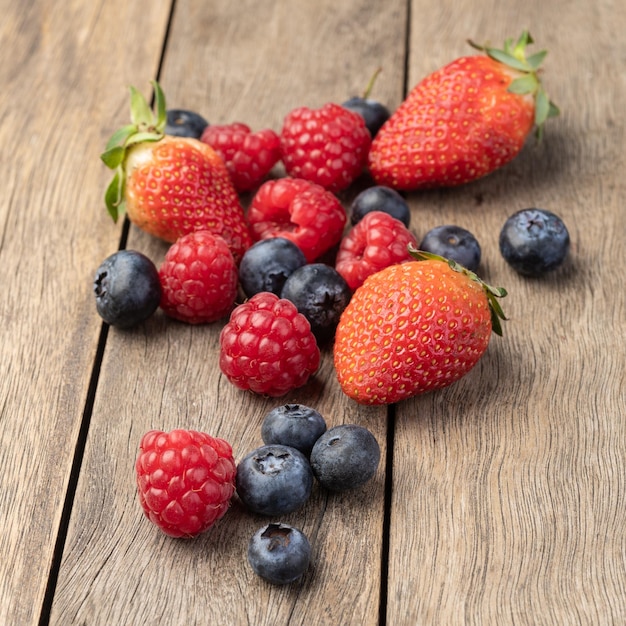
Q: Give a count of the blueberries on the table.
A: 12